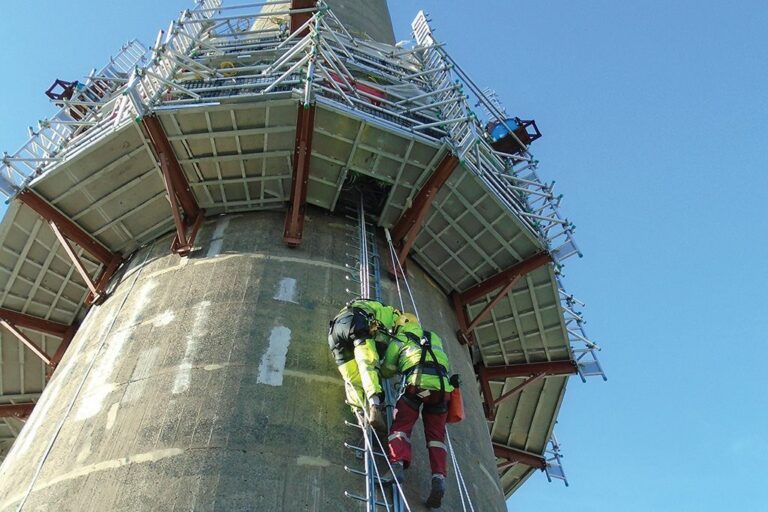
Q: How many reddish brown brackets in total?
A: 9